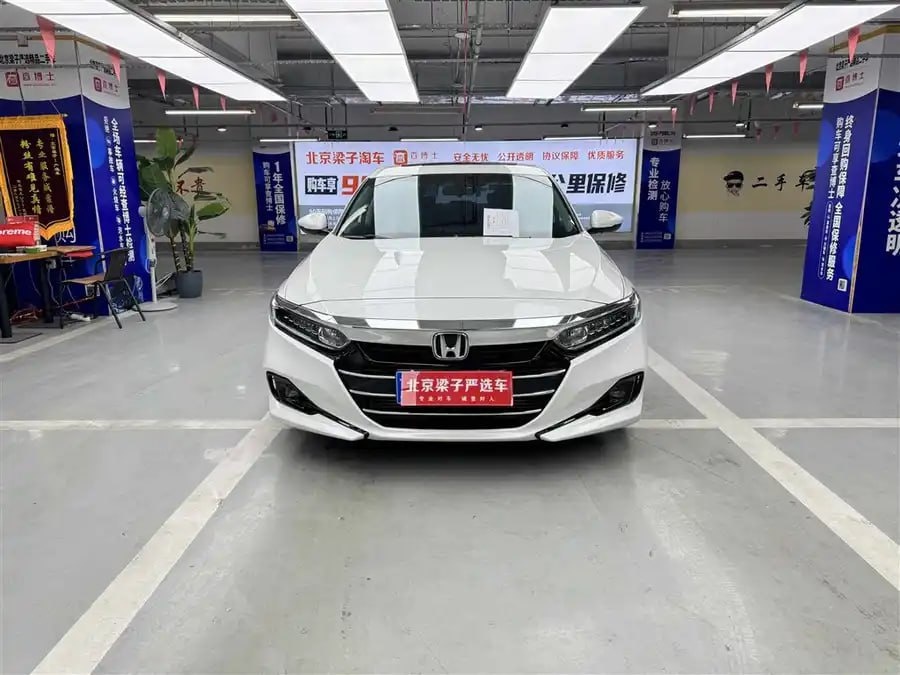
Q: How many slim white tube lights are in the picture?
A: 10